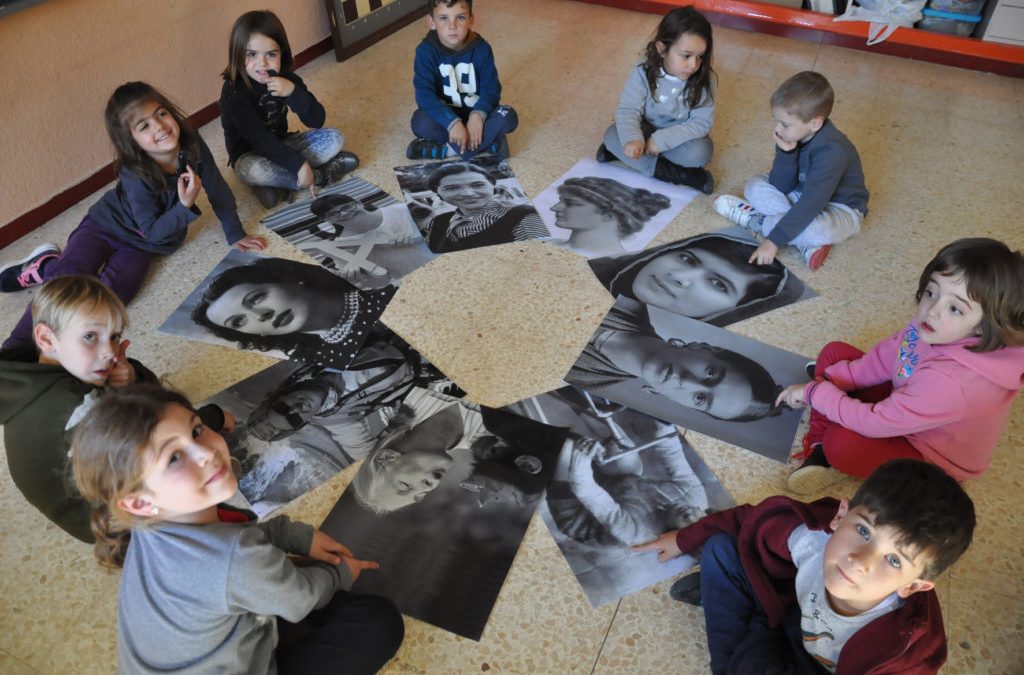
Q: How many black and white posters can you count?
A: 9